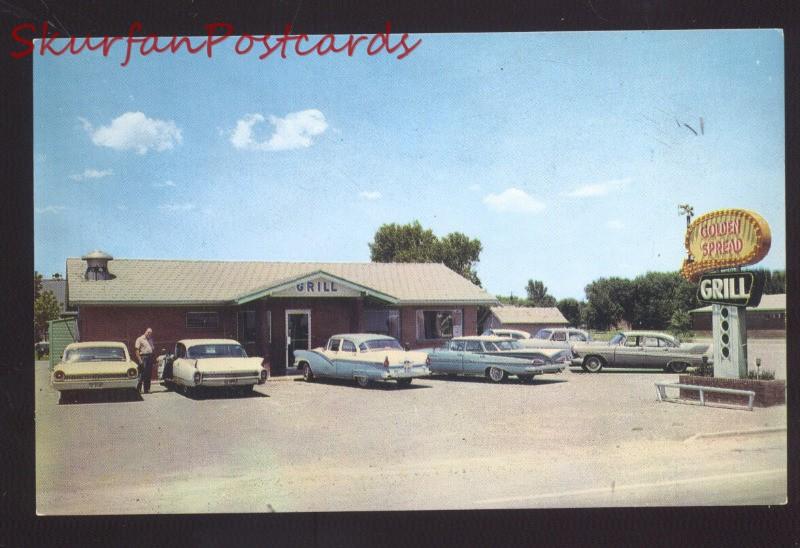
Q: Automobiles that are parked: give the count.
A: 7